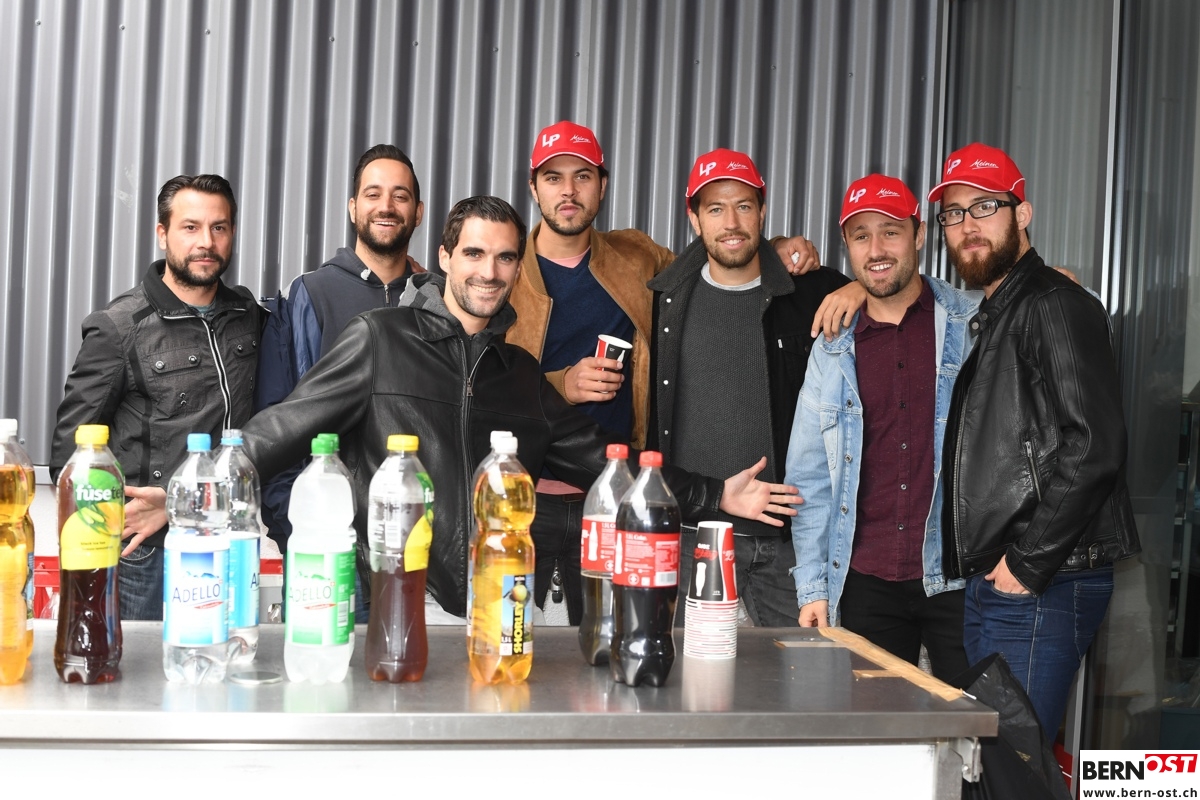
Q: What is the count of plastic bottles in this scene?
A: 12